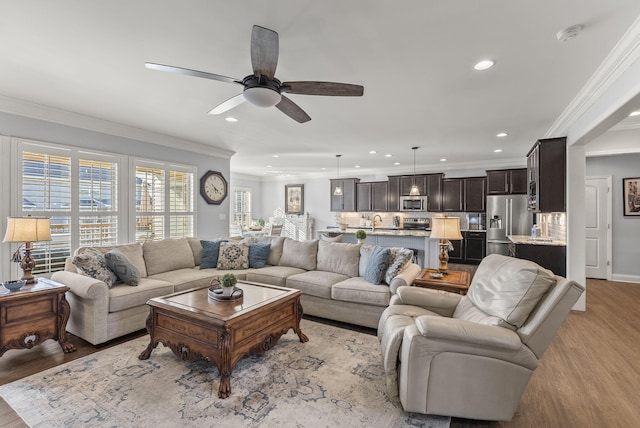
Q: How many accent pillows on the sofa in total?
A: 7